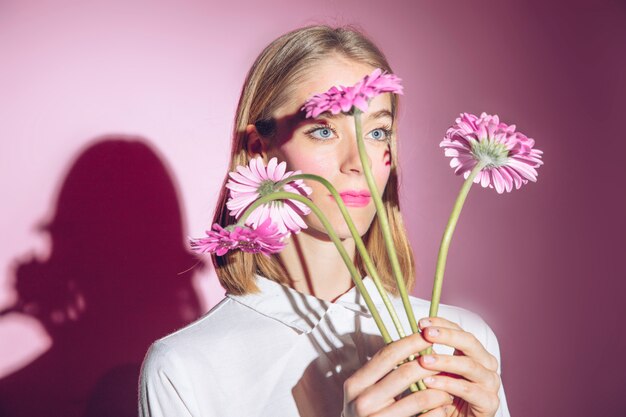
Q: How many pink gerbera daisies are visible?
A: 4